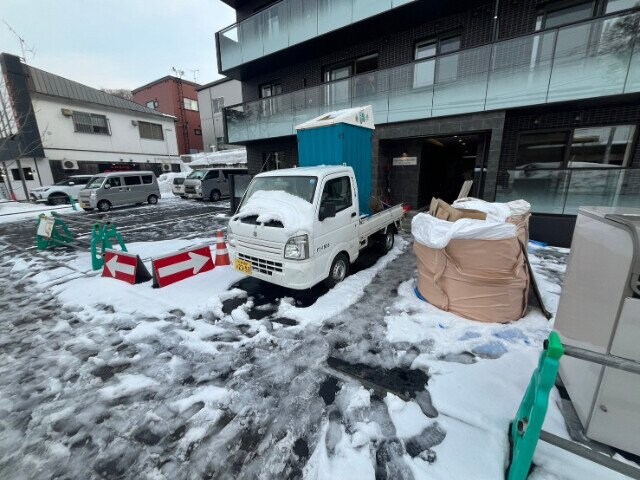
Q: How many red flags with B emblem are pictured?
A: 0